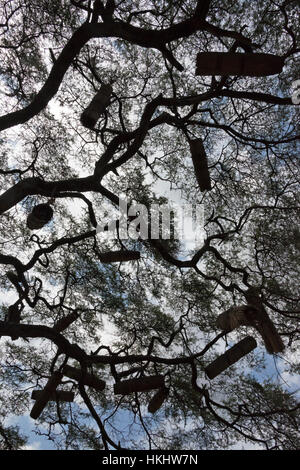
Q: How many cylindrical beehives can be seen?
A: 14